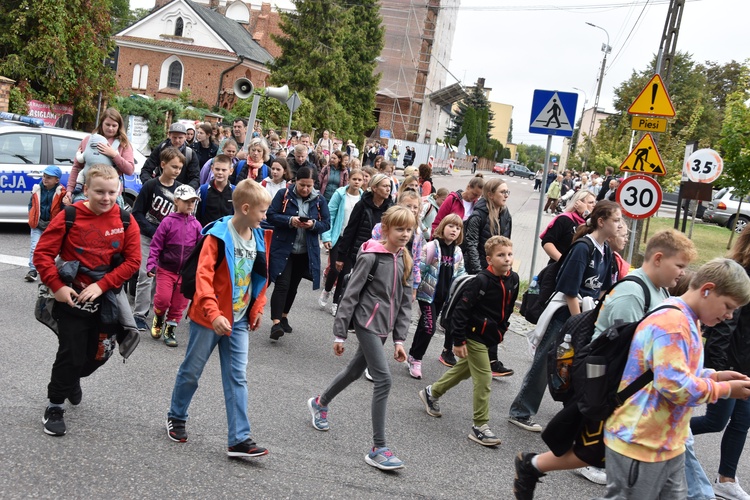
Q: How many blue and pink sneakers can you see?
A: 2